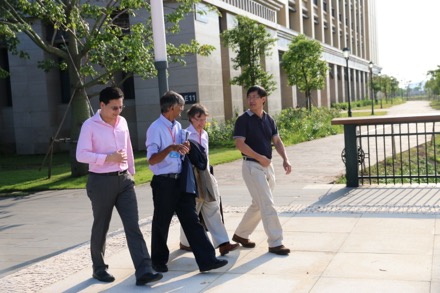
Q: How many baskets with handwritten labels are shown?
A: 0